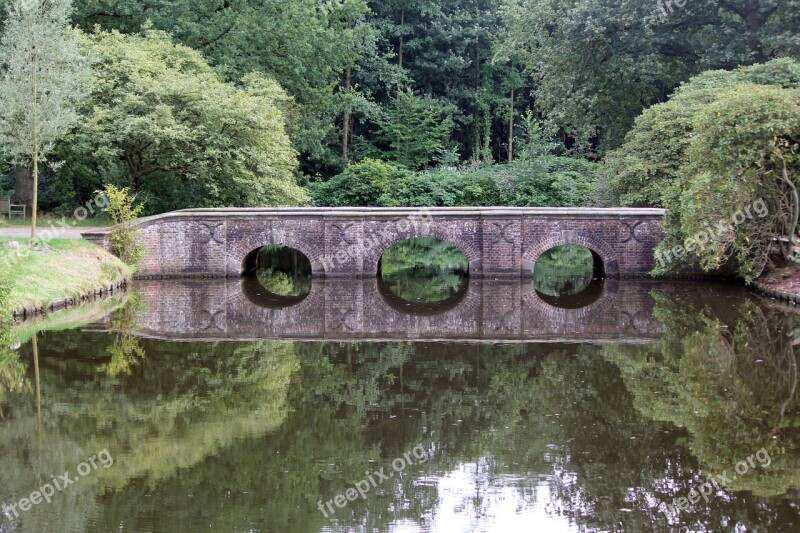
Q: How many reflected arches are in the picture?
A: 3